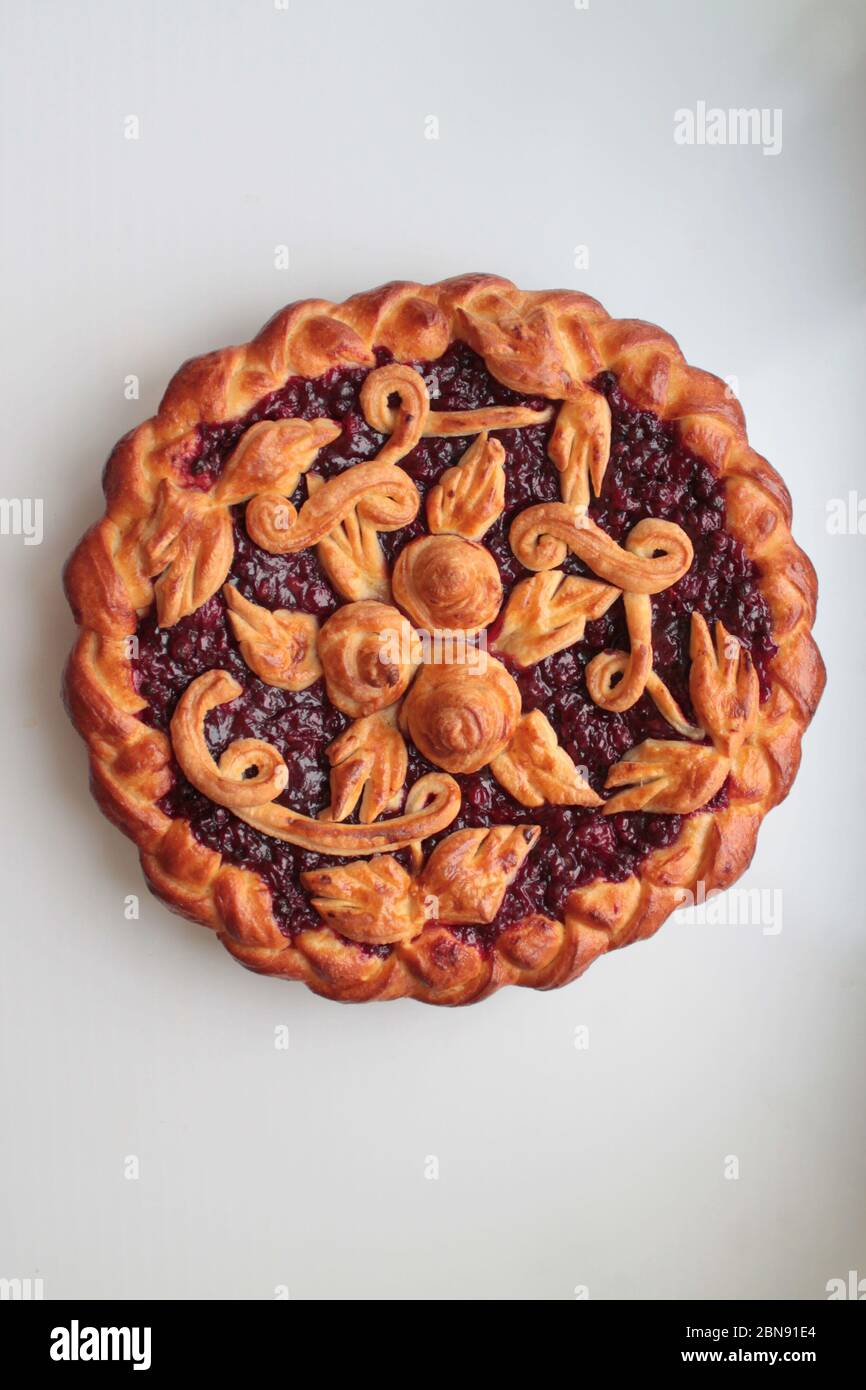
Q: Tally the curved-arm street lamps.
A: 0